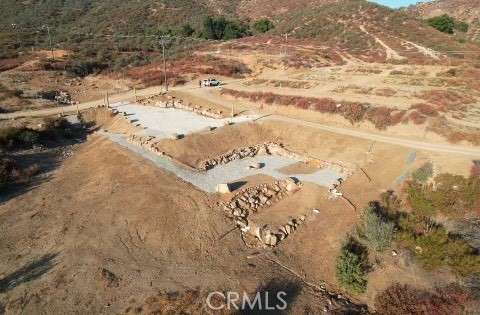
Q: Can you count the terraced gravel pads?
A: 2